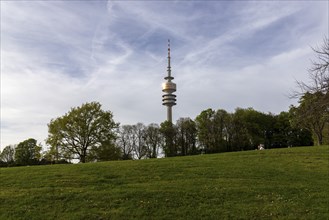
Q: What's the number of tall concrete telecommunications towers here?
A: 1